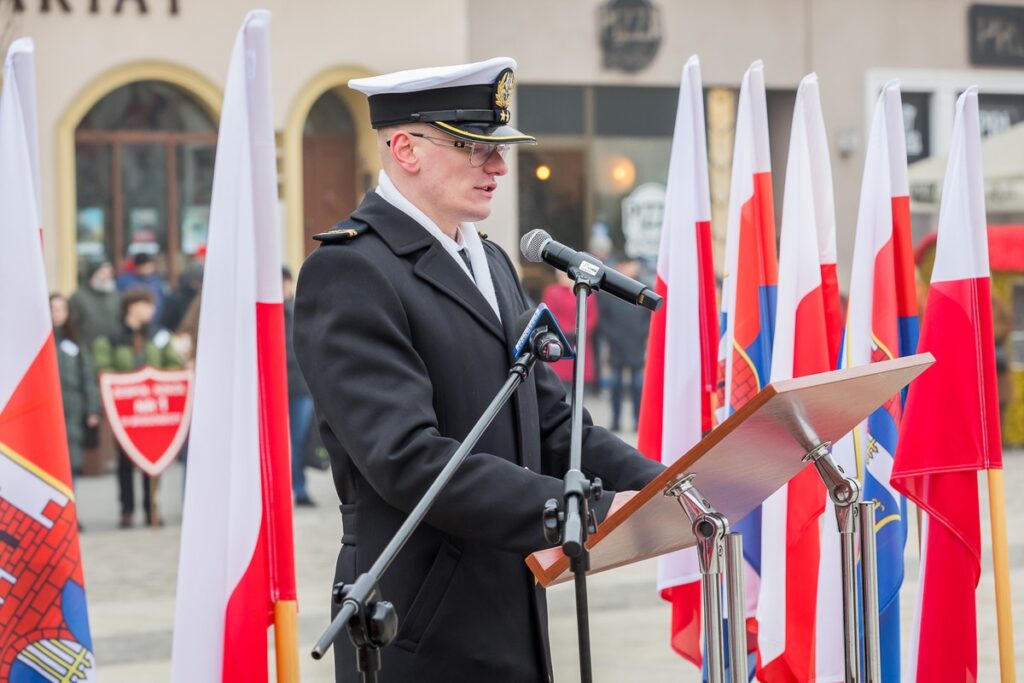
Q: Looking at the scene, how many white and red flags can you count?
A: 4